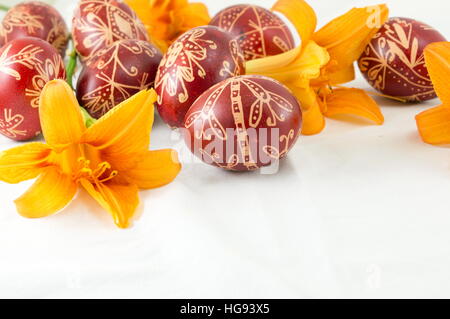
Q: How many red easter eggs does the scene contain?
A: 8